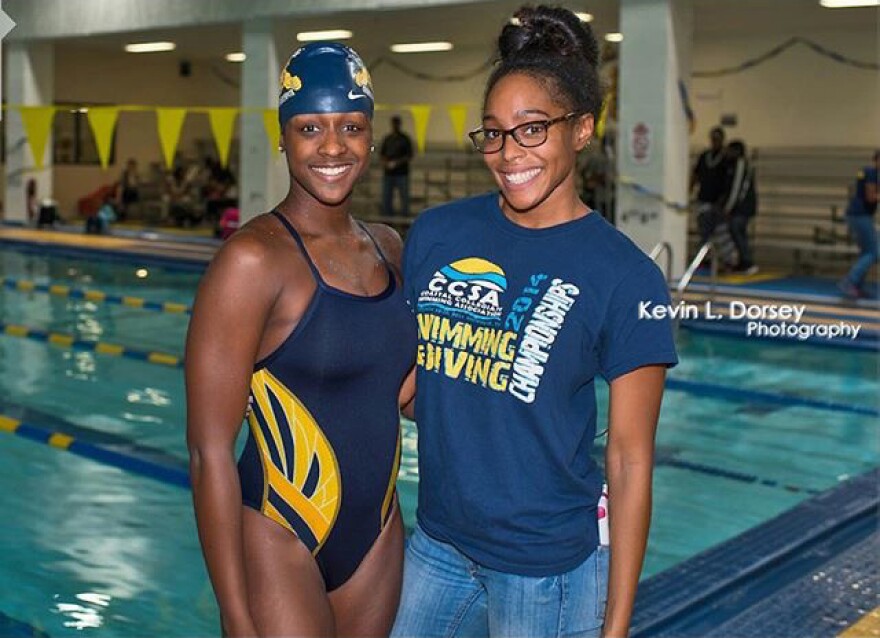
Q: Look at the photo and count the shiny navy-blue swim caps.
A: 1